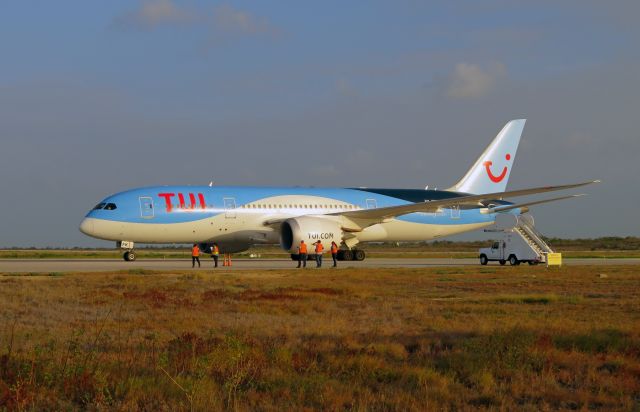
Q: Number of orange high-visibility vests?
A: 5